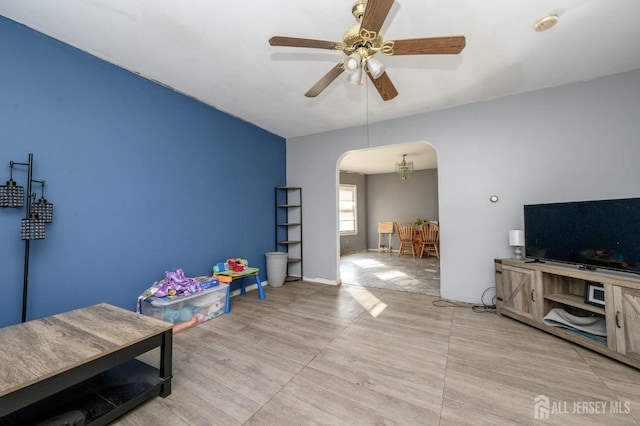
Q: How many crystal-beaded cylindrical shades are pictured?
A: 3